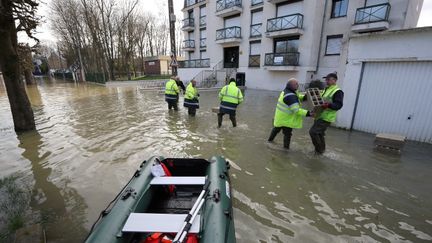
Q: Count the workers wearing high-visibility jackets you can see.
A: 5